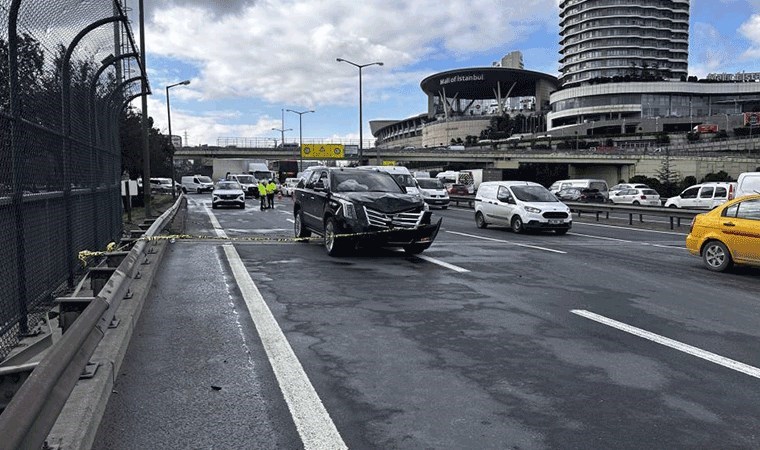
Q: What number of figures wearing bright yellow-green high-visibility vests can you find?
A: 2